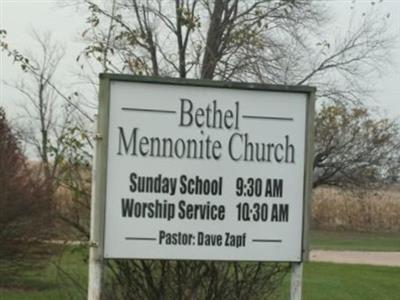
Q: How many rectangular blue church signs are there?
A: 0